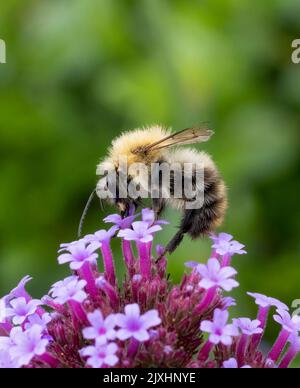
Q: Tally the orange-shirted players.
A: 0